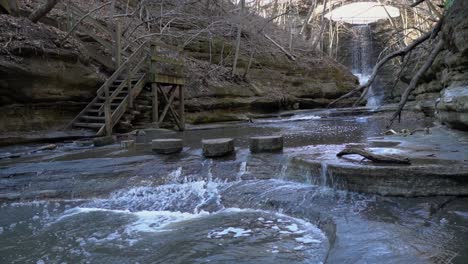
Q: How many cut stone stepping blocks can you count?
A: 3